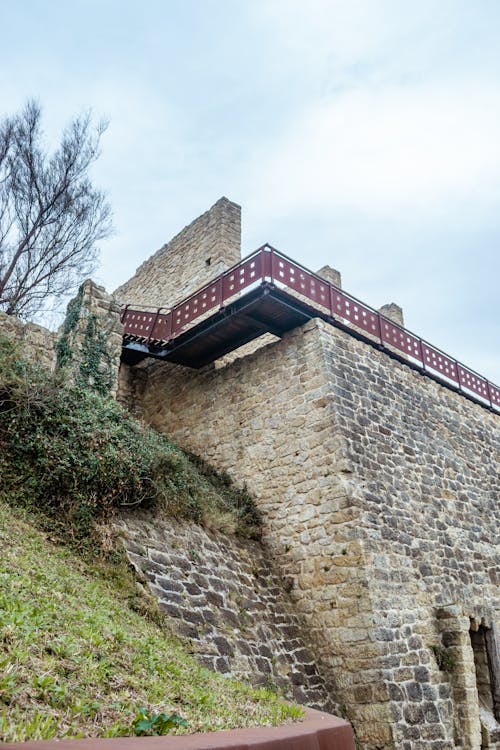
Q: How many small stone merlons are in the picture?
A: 2